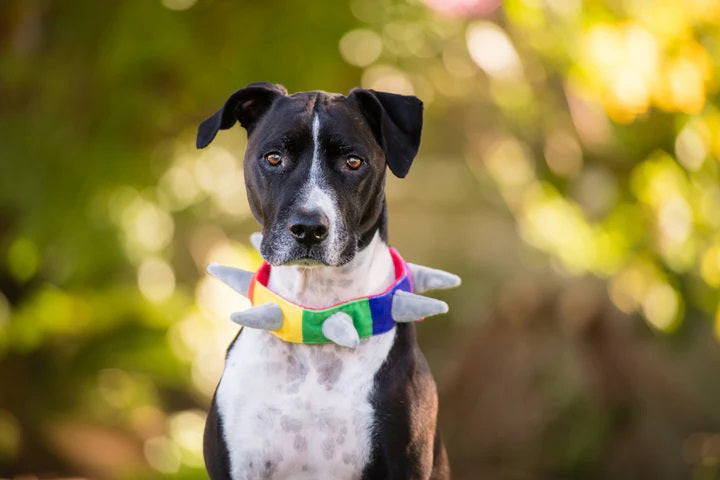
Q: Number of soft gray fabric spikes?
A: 6